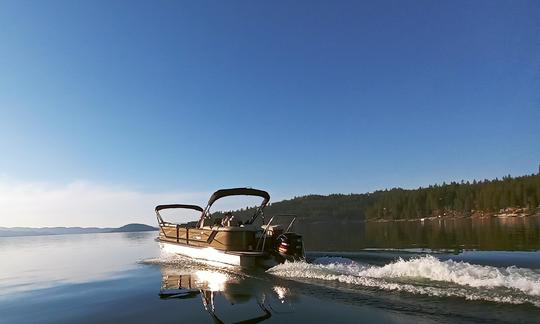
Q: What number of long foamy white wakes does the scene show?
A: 1